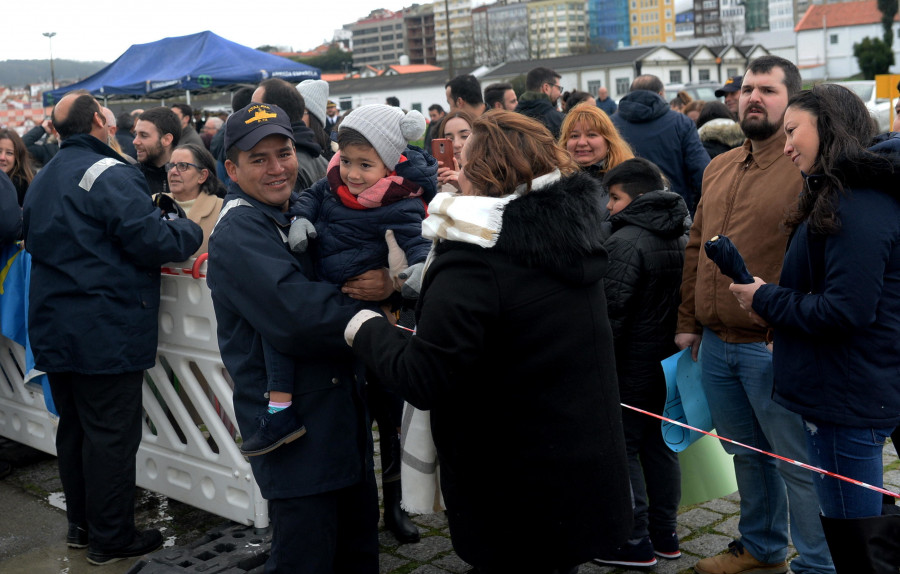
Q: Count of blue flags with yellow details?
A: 1